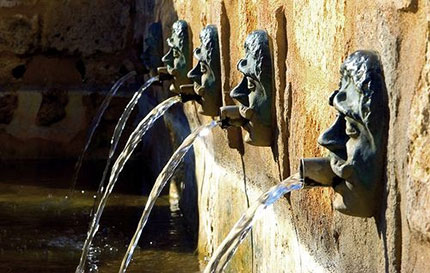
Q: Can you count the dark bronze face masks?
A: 5